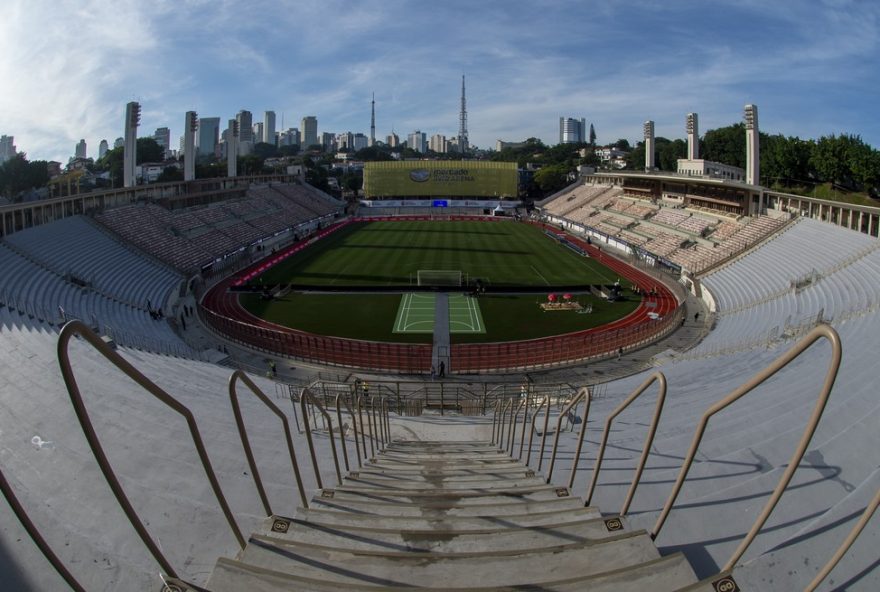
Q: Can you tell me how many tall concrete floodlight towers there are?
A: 6